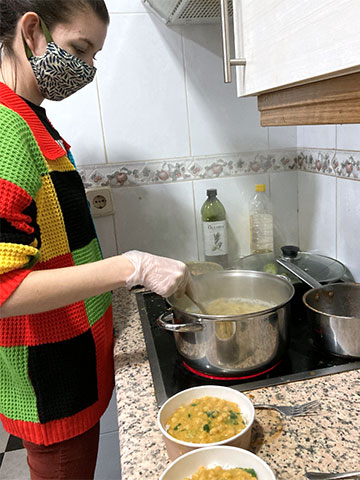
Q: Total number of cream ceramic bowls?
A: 2